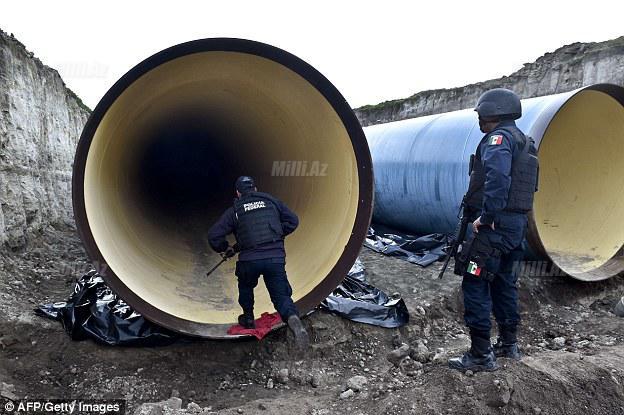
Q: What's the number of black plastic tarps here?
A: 3